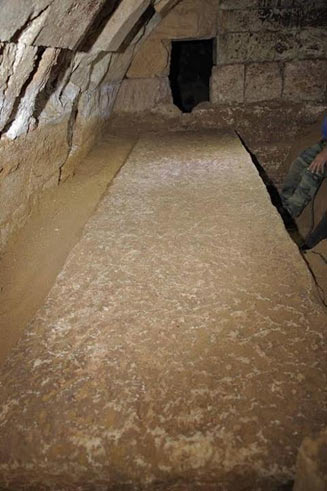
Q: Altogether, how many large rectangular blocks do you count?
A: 1